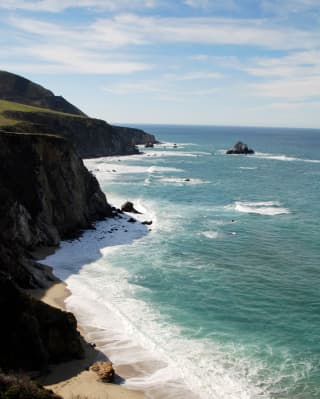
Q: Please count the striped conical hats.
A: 0